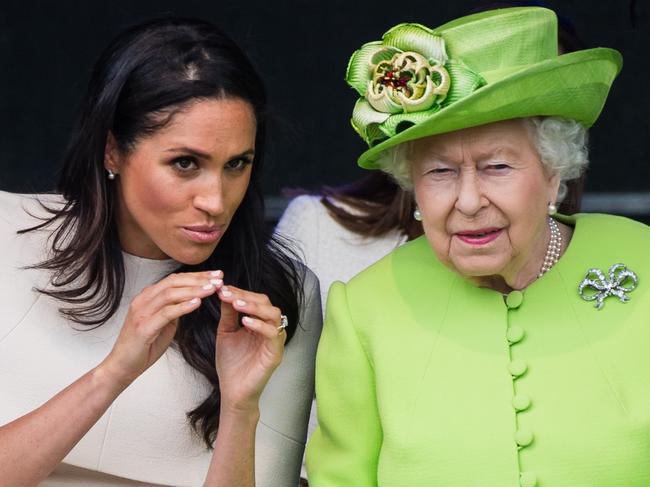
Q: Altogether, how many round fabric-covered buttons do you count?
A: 6